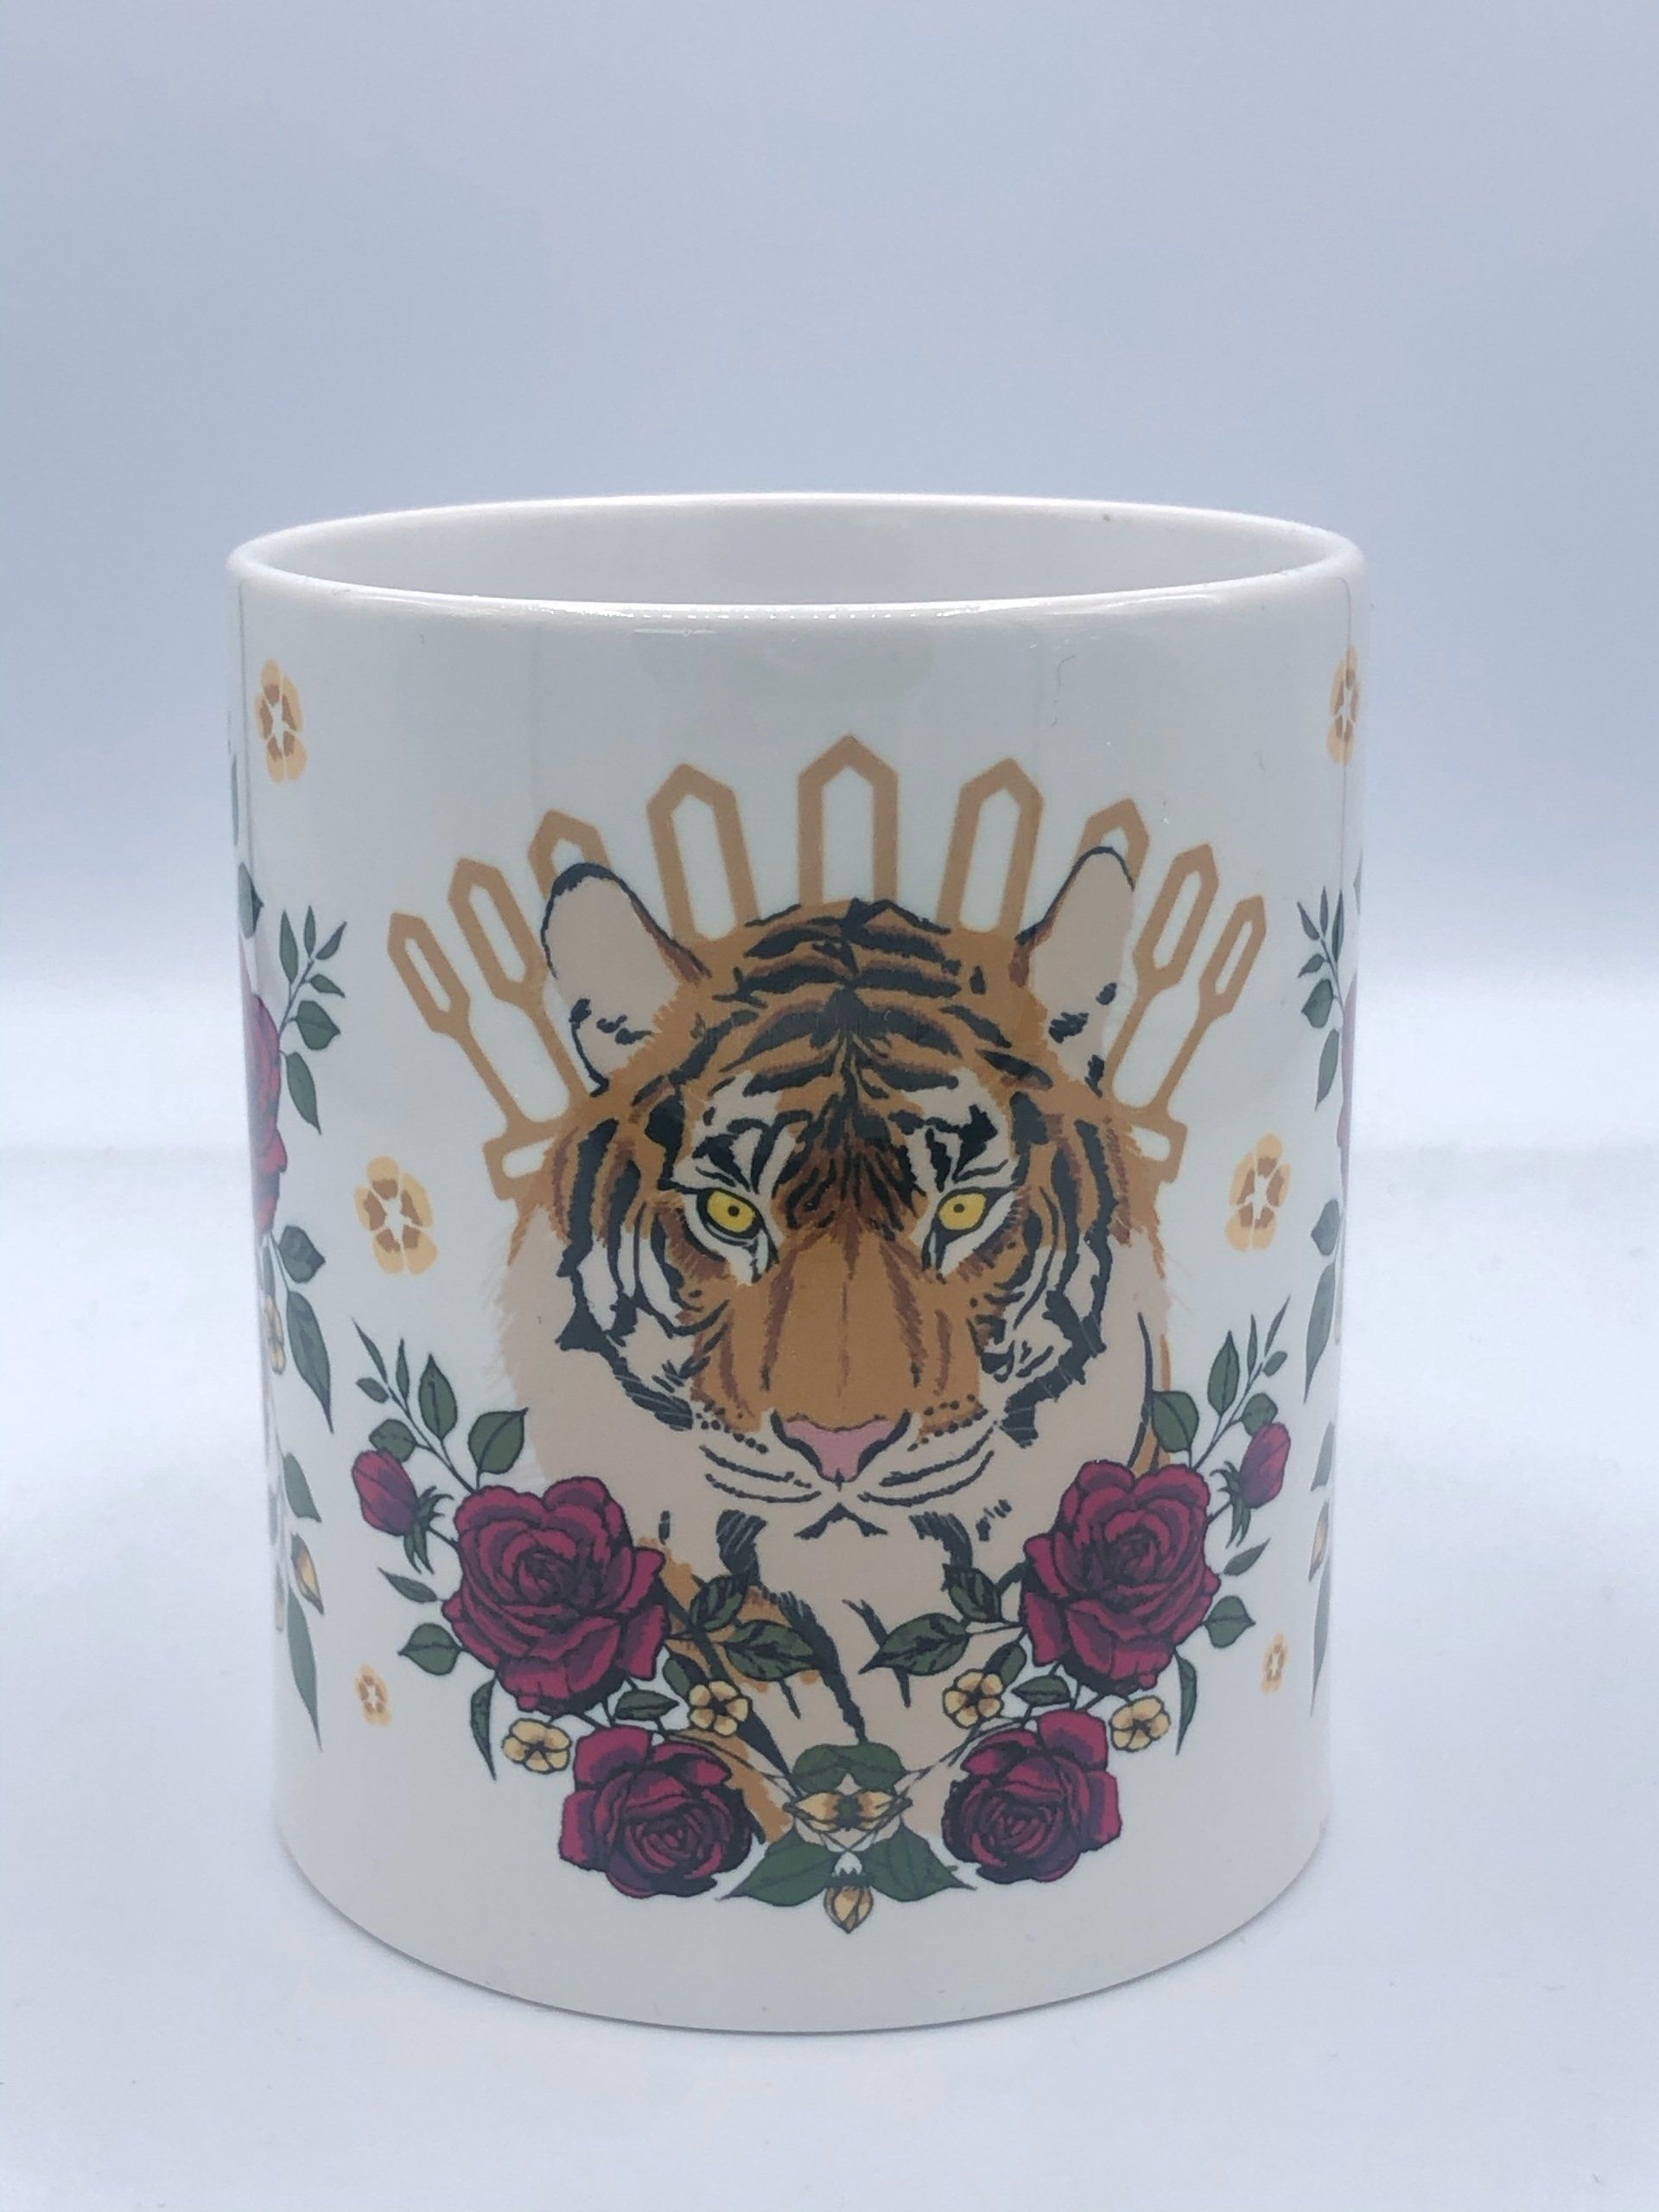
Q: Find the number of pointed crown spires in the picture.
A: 9